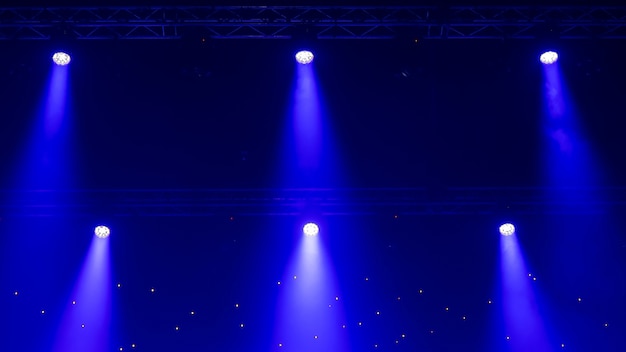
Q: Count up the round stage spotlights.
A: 6